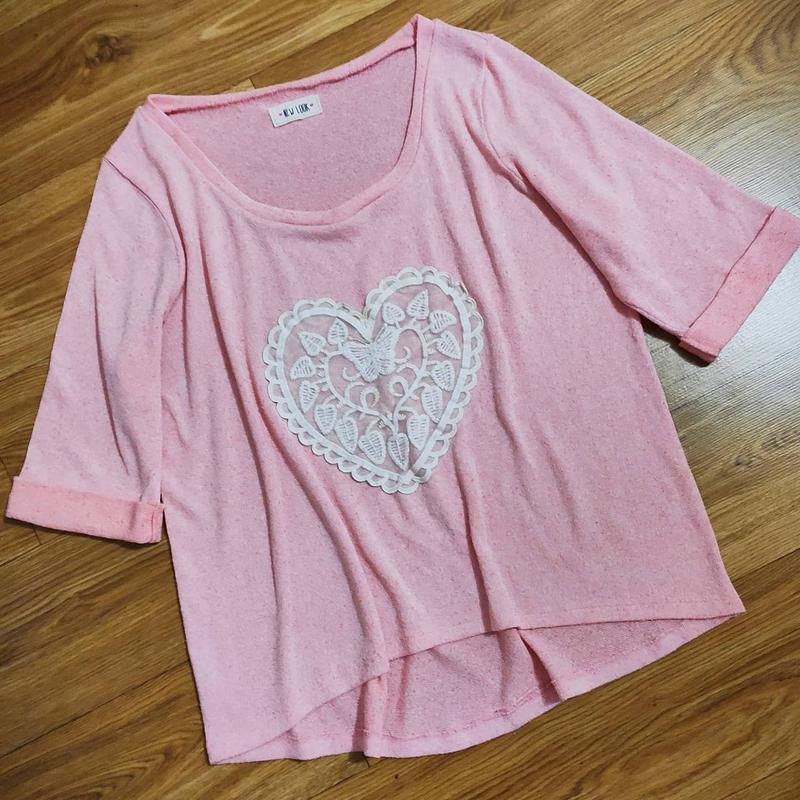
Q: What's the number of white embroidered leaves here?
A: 15